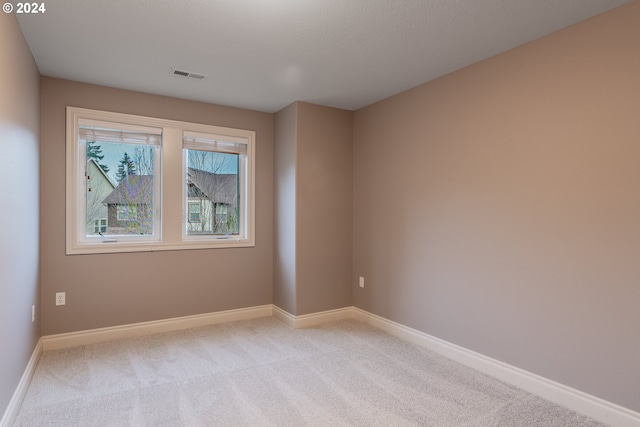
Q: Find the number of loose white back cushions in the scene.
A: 0